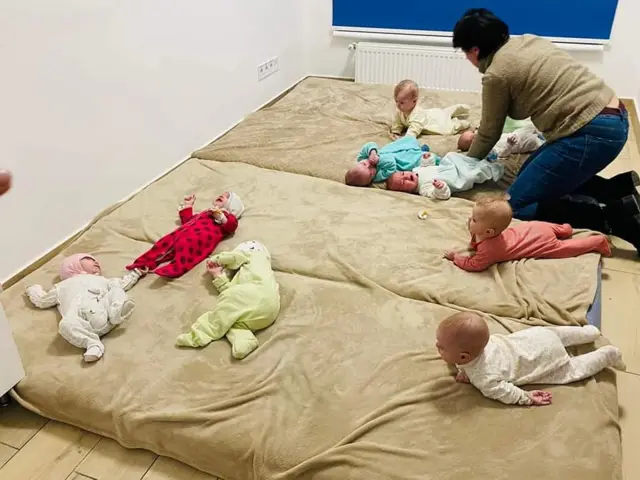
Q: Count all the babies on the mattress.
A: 9